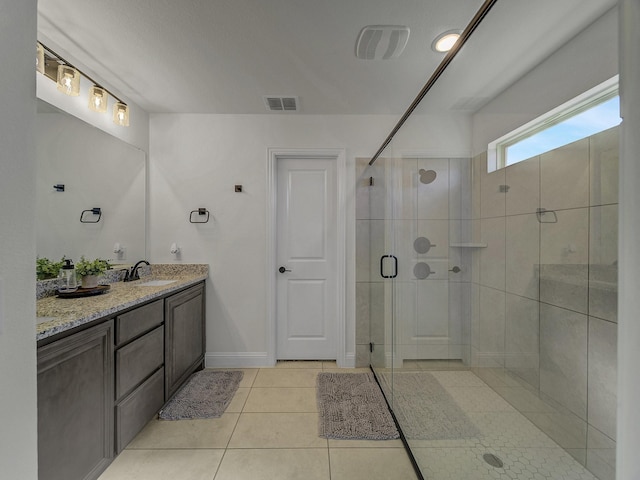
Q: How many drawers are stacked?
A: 3